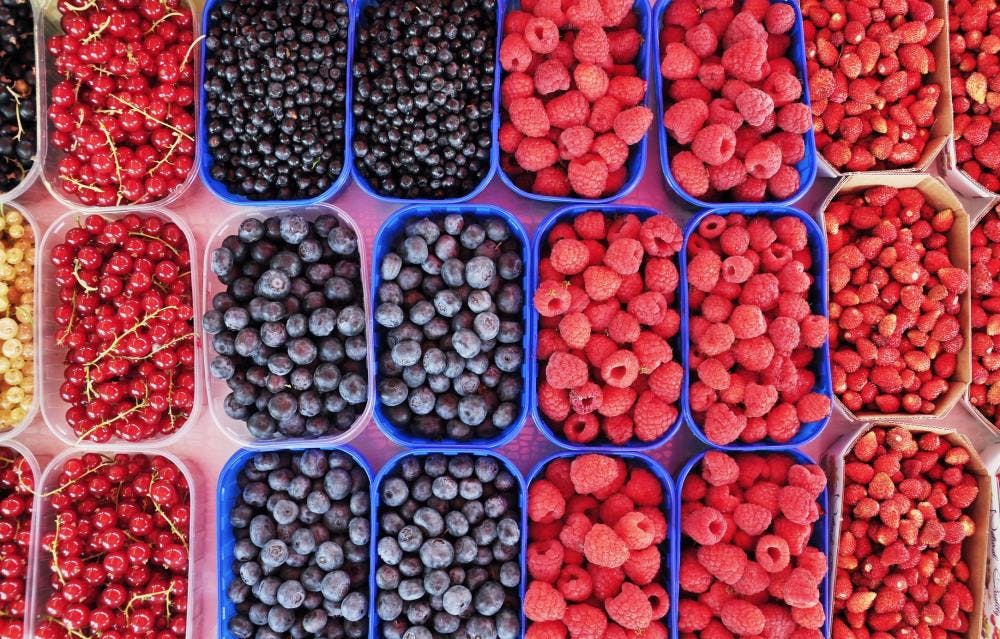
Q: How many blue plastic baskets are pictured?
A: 11